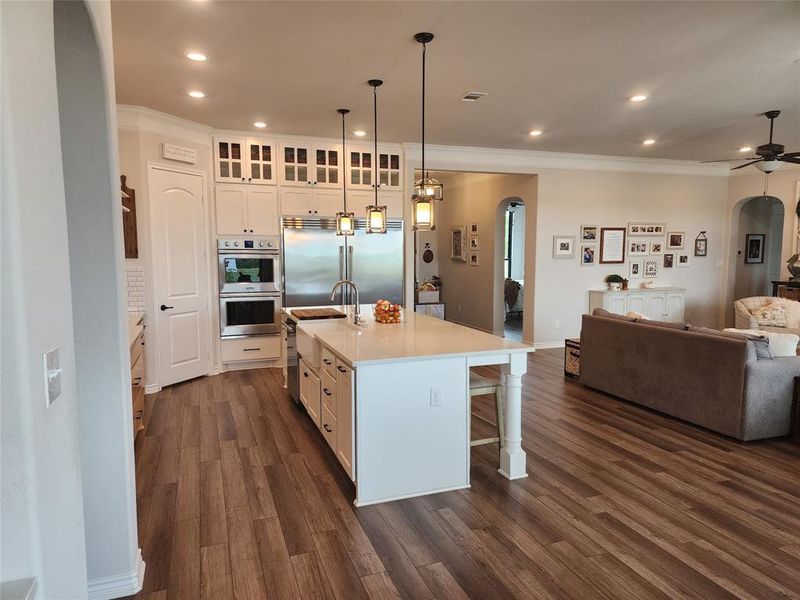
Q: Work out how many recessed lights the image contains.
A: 8